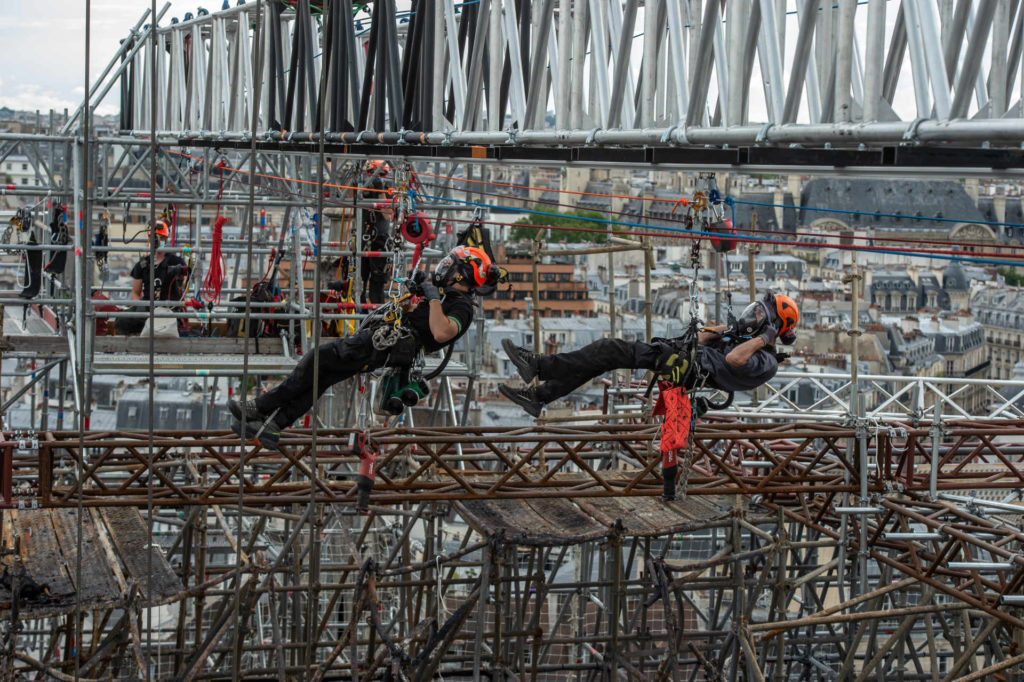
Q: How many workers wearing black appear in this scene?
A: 4